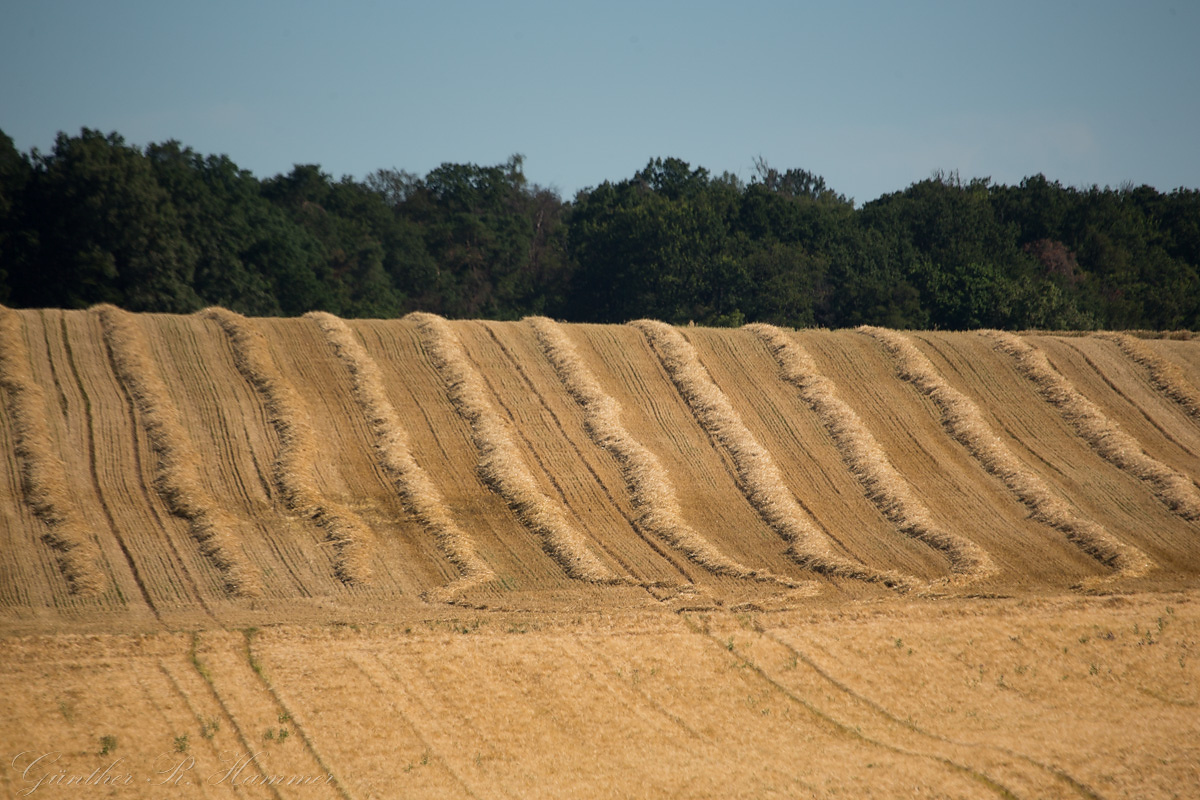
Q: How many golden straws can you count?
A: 11